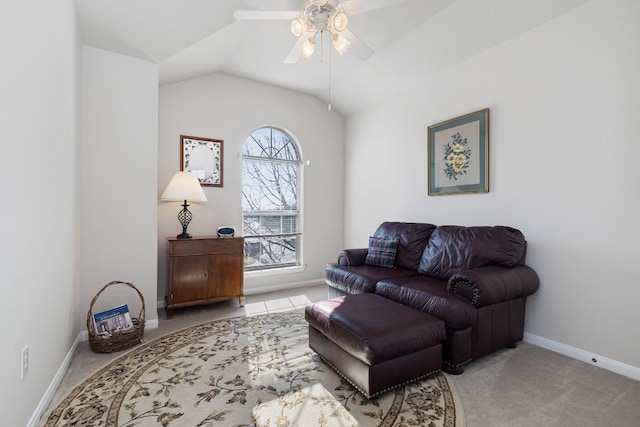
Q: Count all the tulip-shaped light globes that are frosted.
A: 4